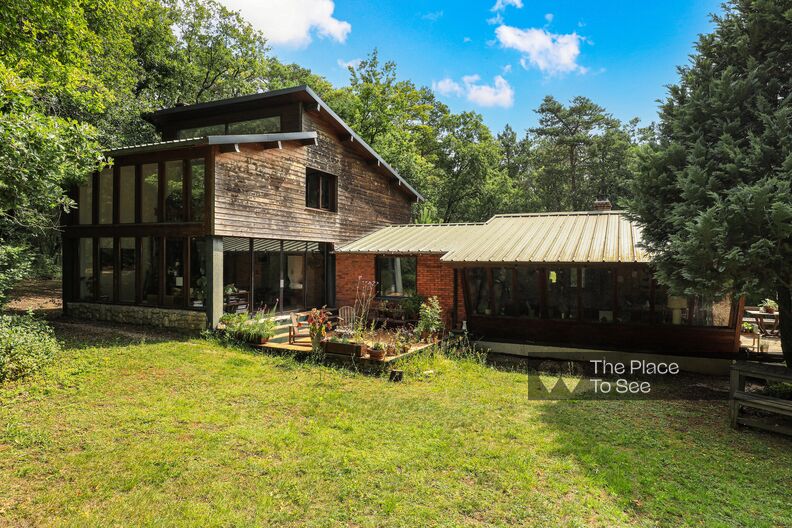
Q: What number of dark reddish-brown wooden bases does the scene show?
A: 1